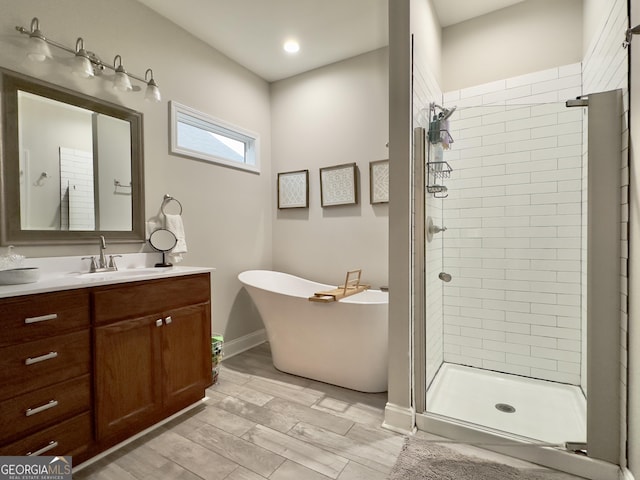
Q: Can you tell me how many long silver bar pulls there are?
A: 4